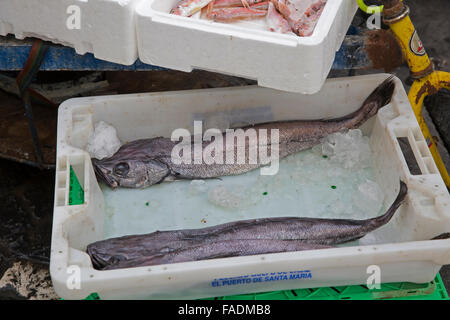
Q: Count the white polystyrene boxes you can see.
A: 2